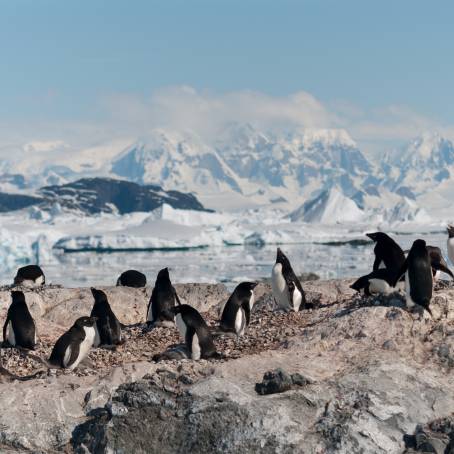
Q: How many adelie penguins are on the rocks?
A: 14